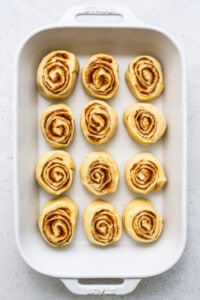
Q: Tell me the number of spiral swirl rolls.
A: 12